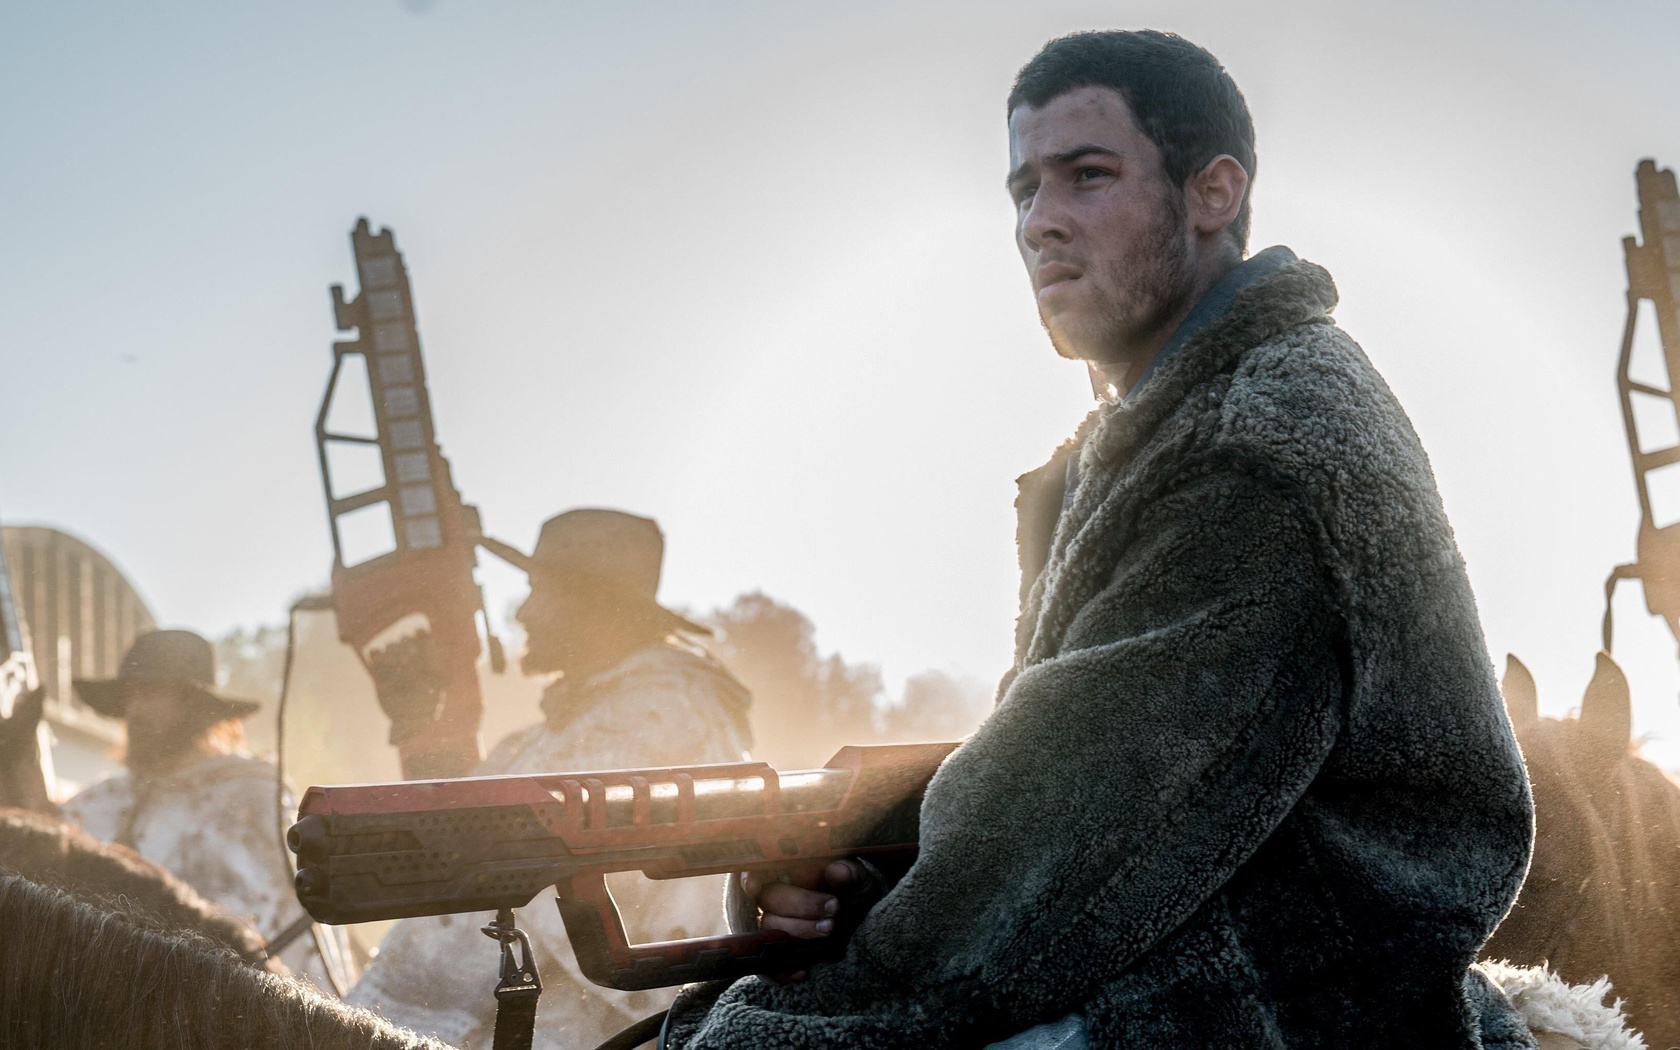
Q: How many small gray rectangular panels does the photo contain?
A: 9